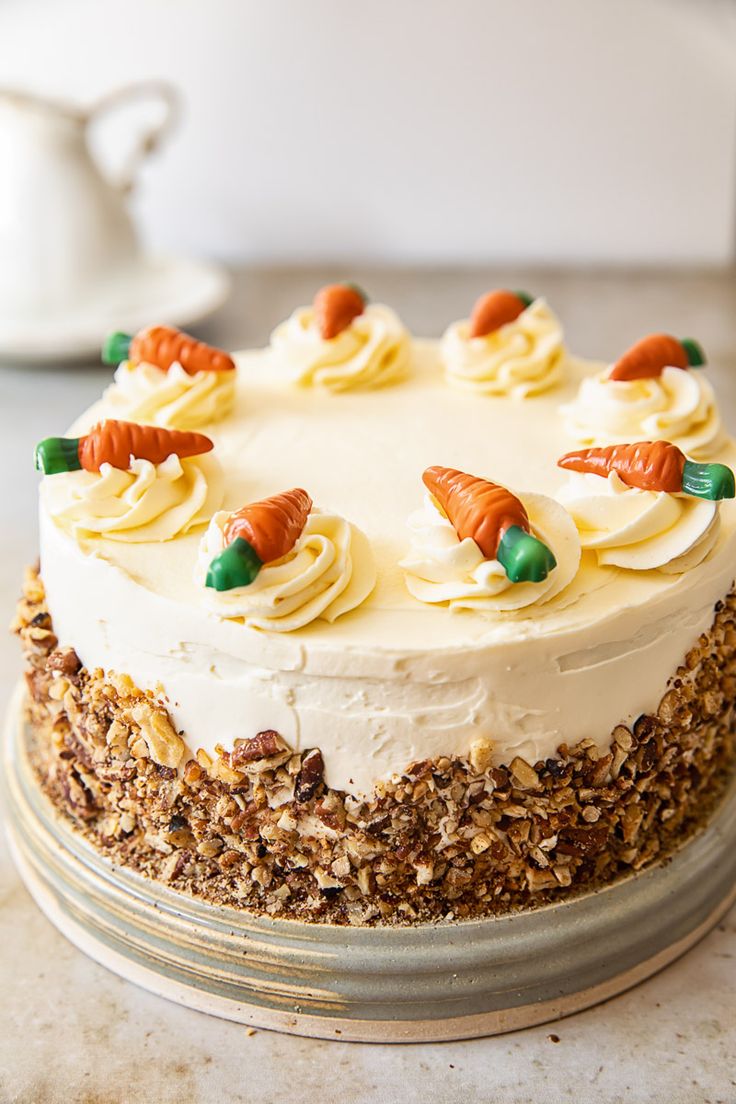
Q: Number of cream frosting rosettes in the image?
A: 8